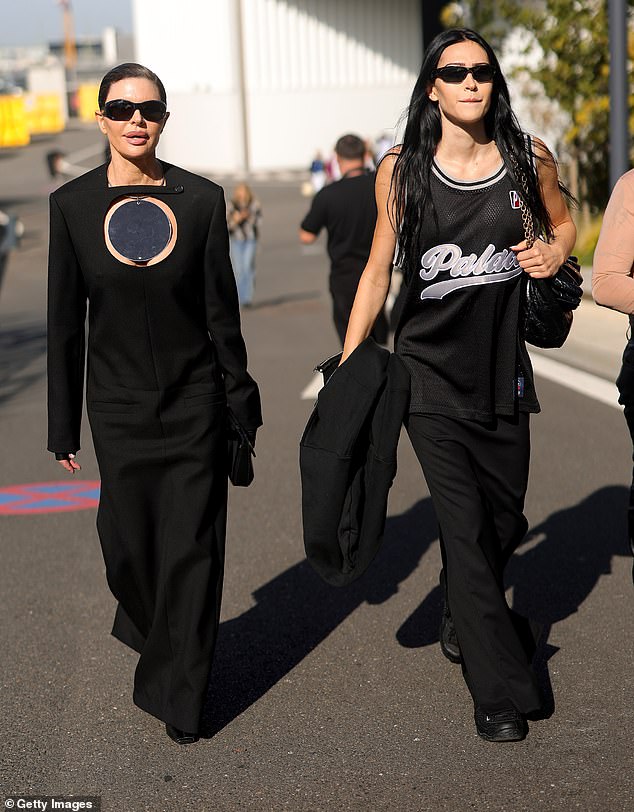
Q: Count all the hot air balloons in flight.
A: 0